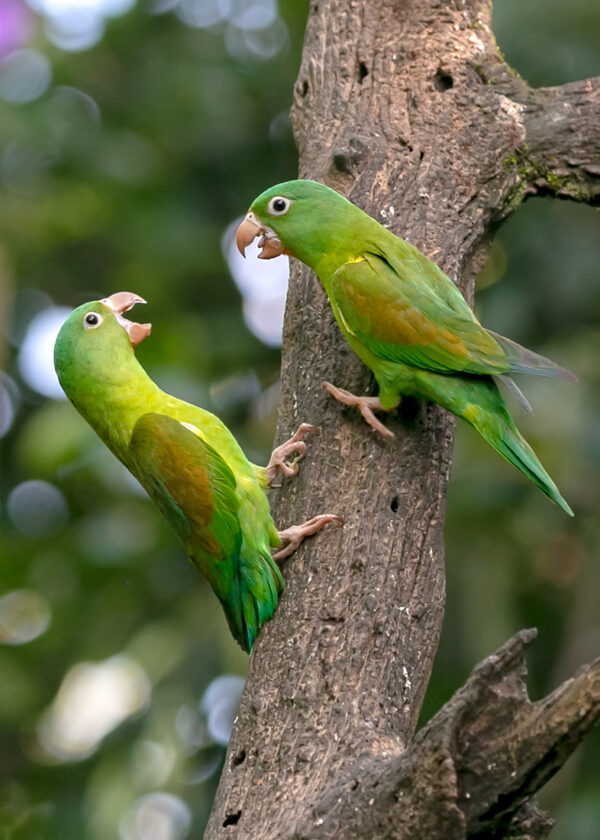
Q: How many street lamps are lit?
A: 0